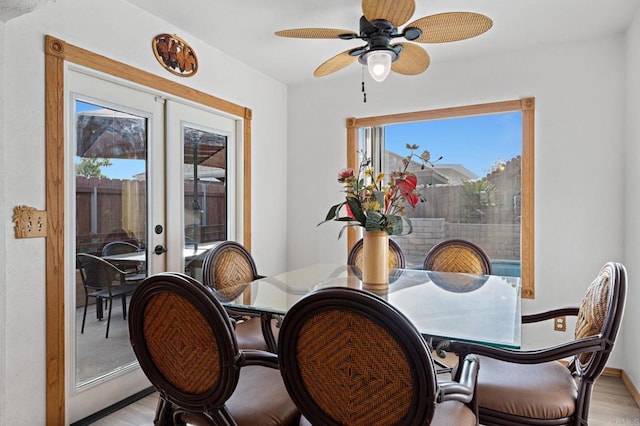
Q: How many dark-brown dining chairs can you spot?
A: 6